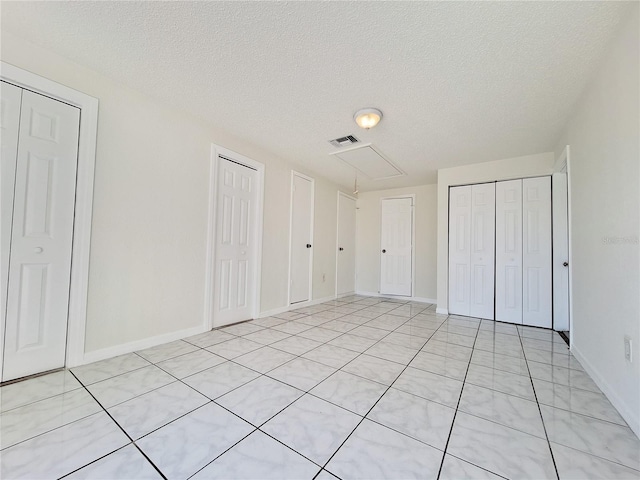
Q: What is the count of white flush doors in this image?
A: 2